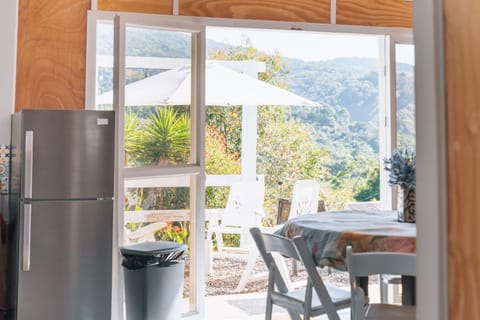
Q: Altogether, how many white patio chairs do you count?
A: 2